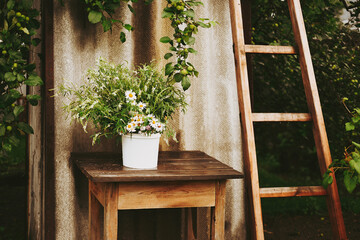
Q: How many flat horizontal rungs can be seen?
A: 3